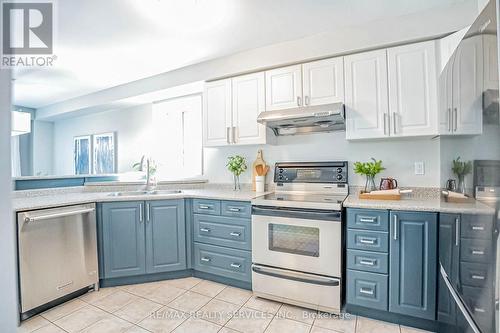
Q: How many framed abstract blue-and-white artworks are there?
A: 2